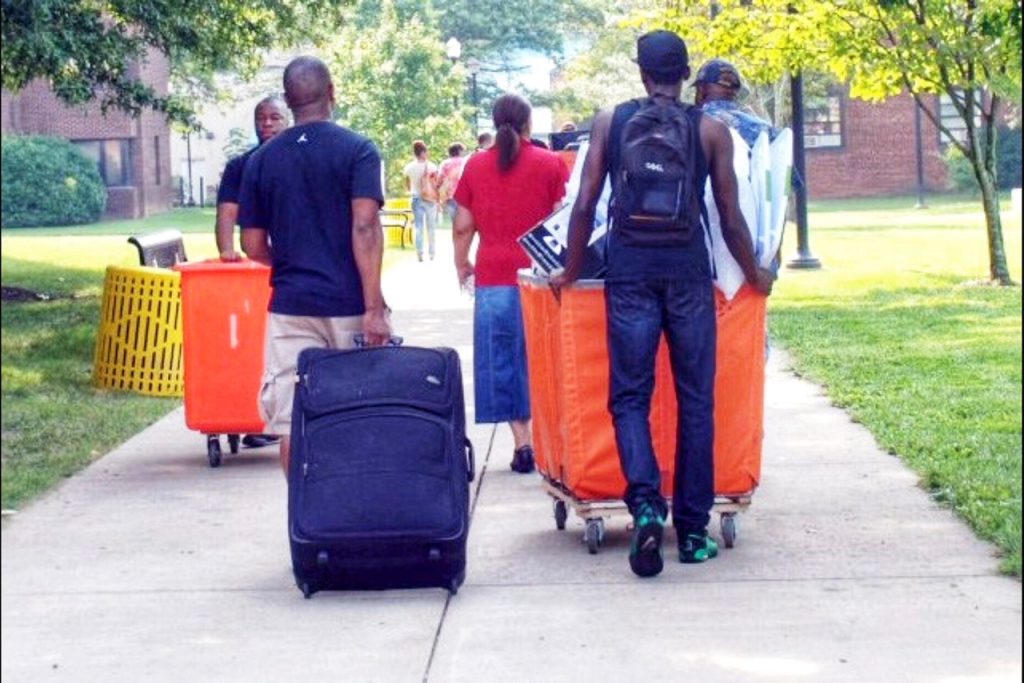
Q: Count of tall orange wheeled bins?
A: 2